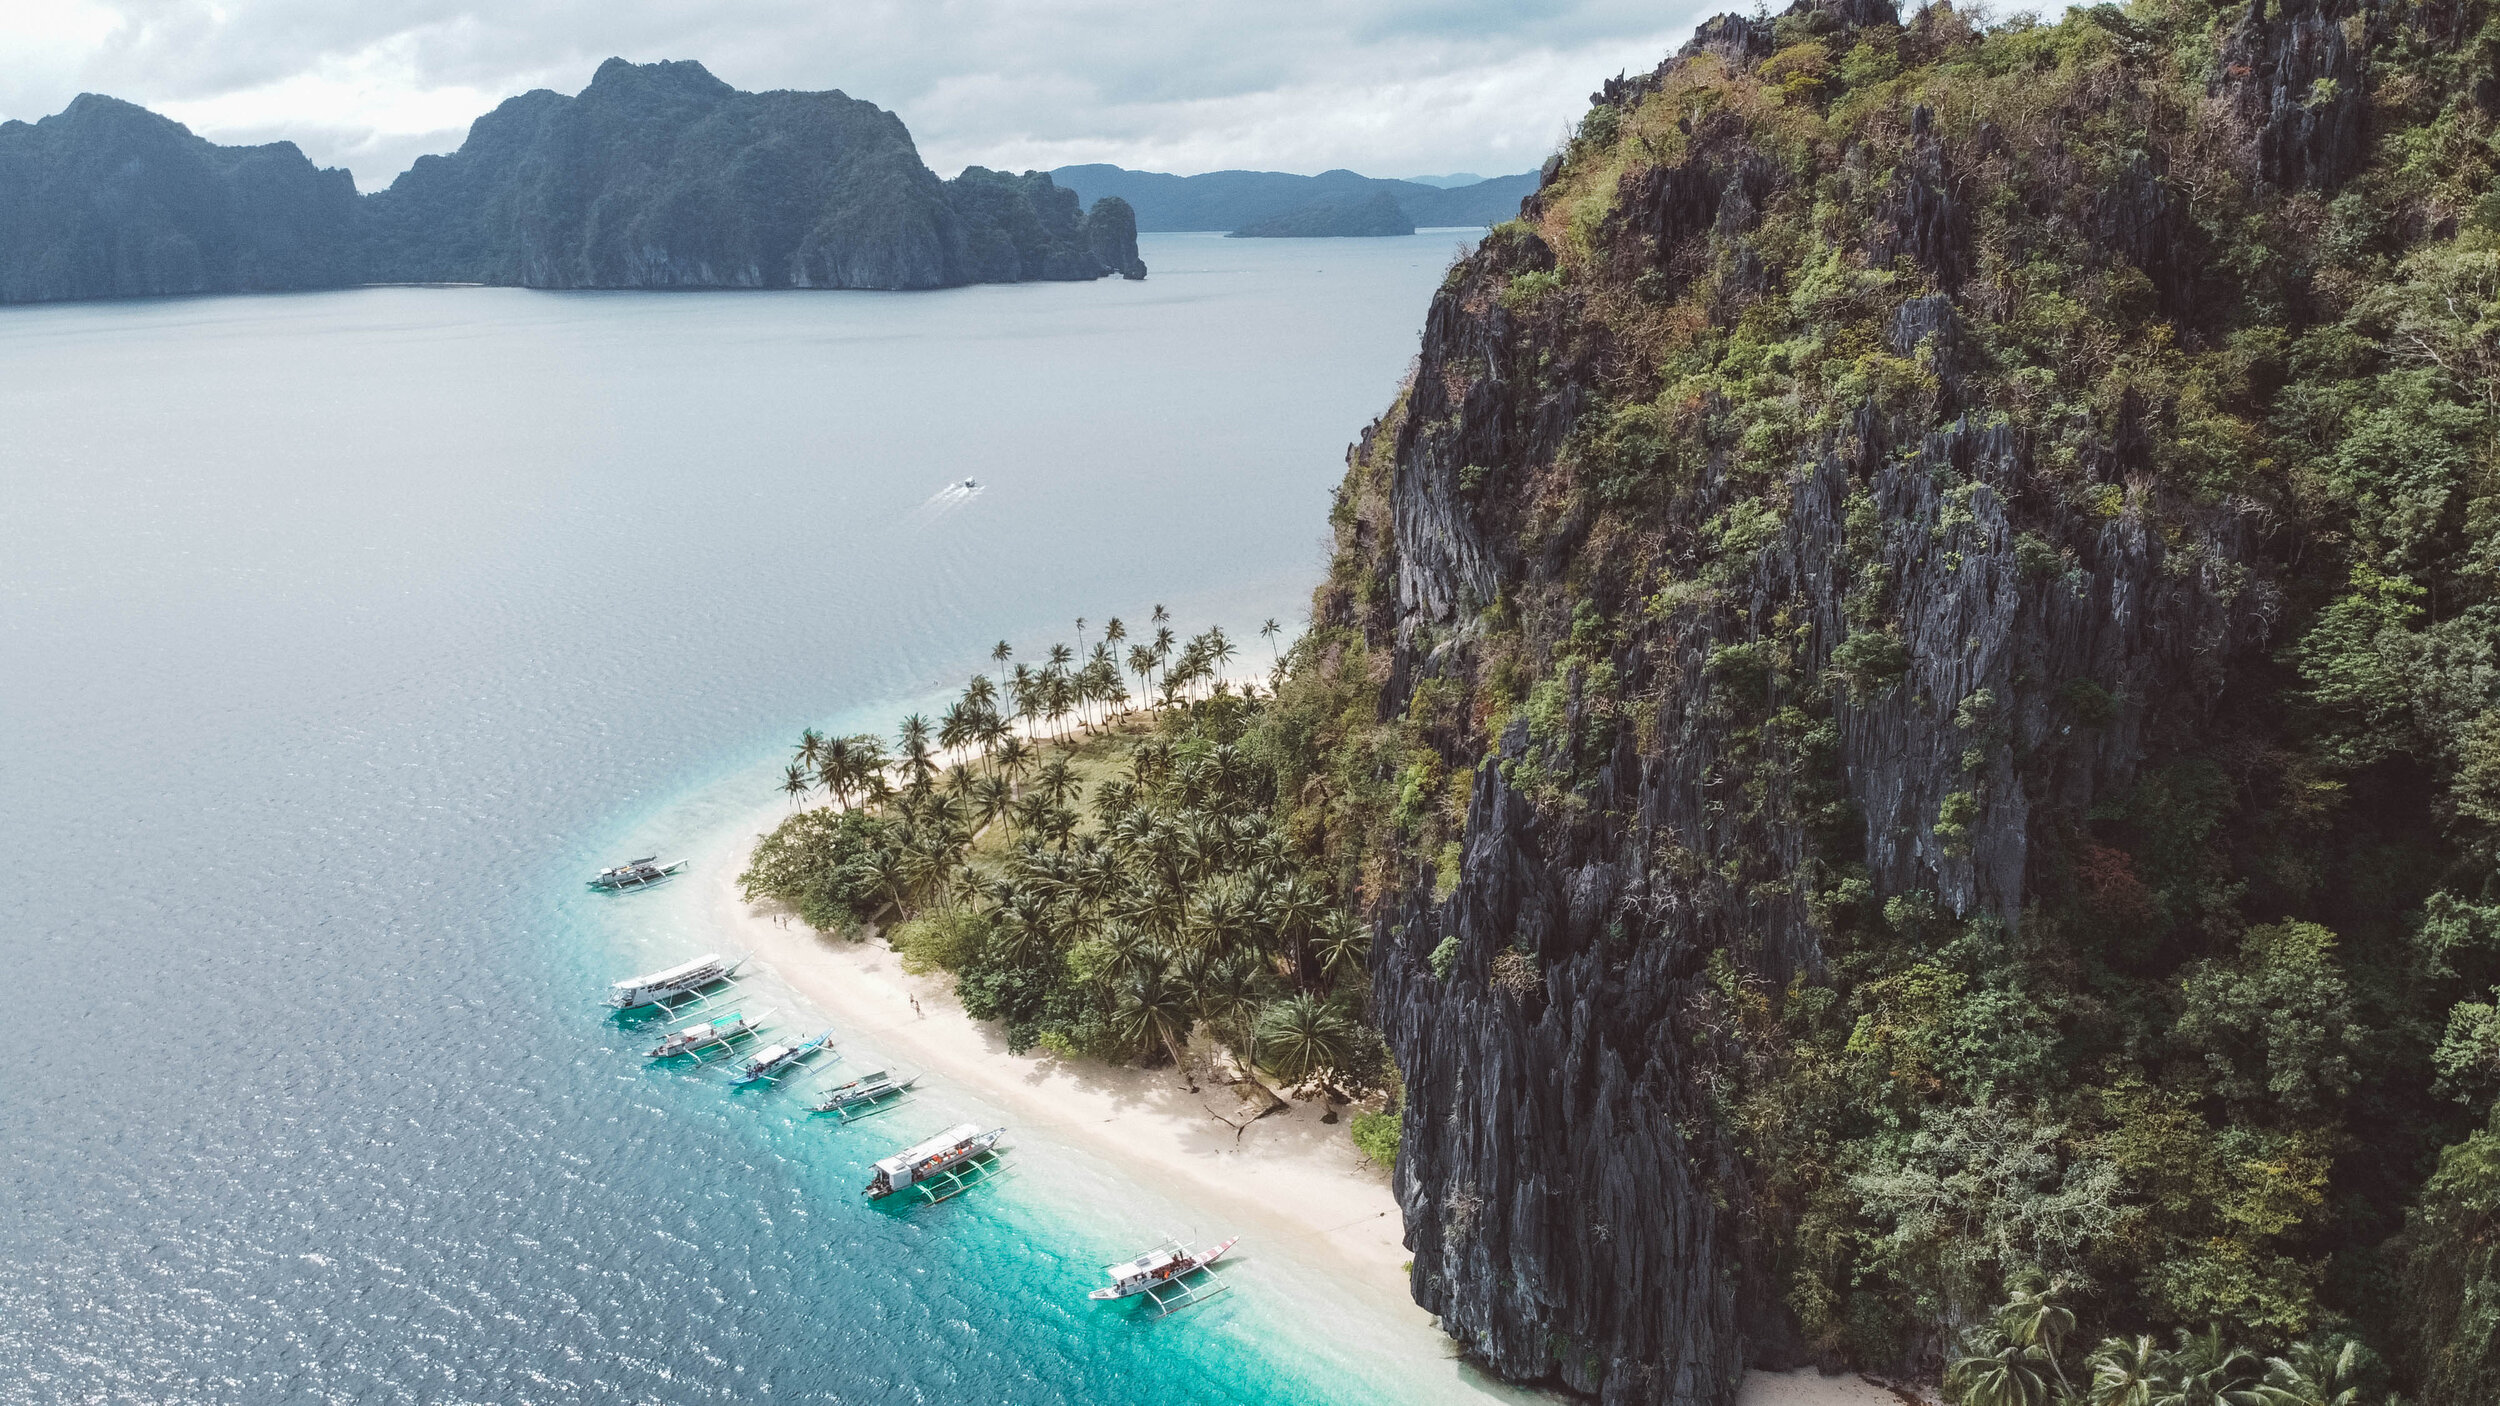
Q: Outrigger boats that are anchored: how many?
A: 7